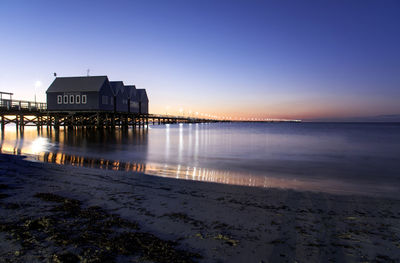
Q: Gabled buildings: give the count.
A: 4